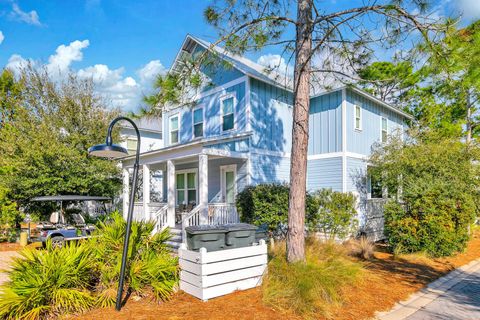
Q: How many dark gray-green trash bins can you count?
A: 2